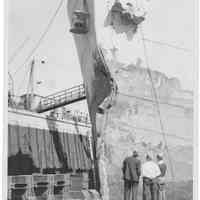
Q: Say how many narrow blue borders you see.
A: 0